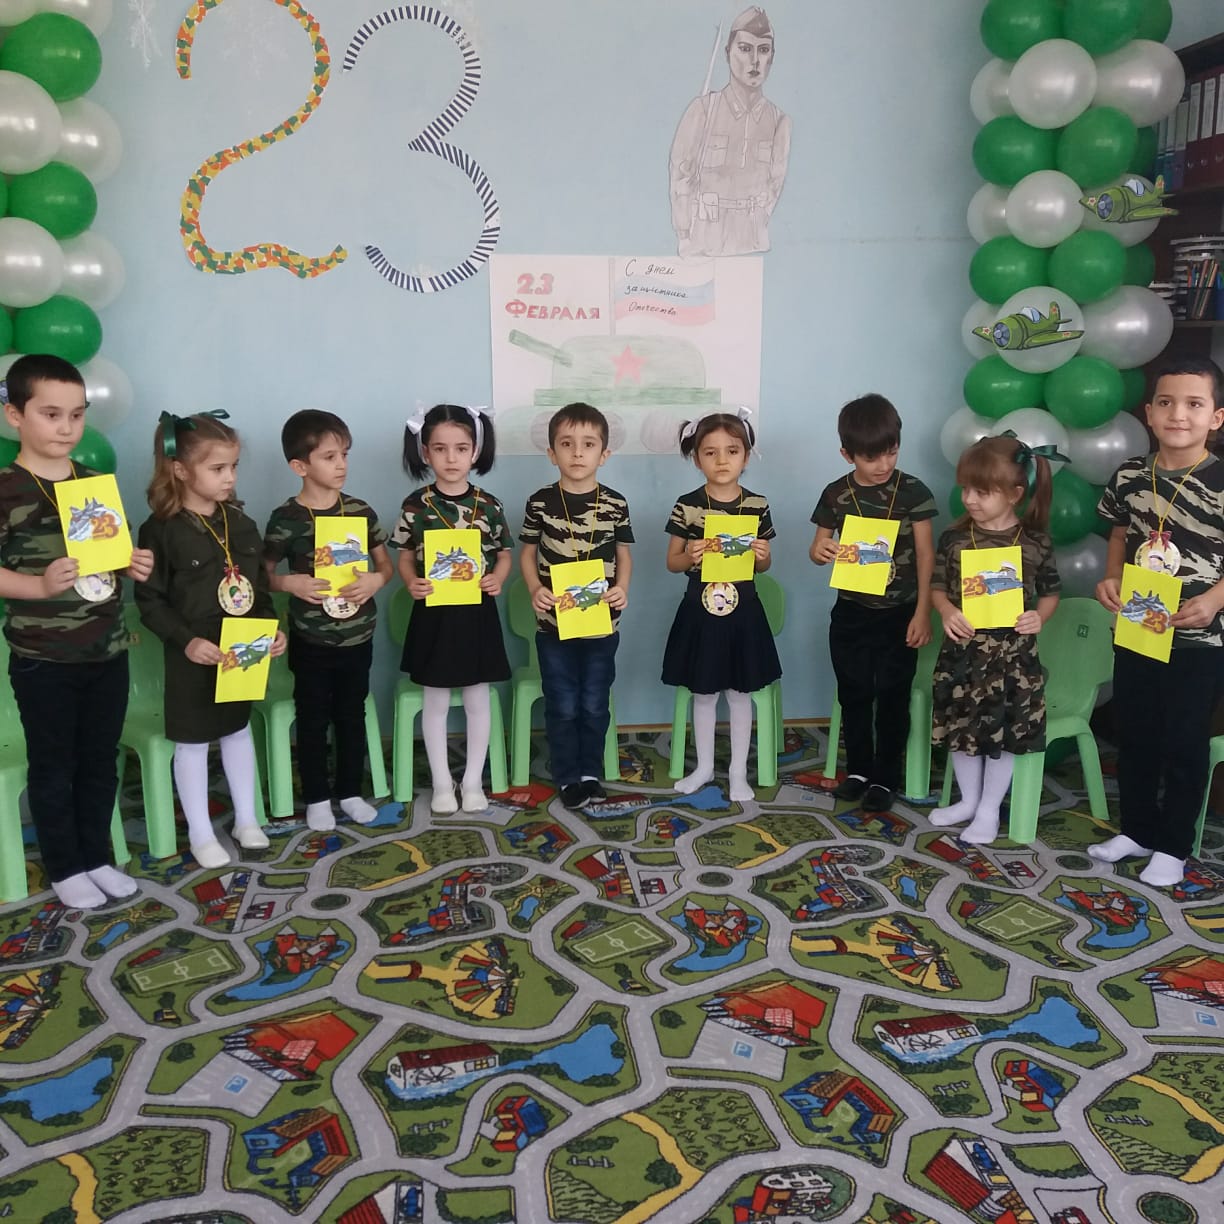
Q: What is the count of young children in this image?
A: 9